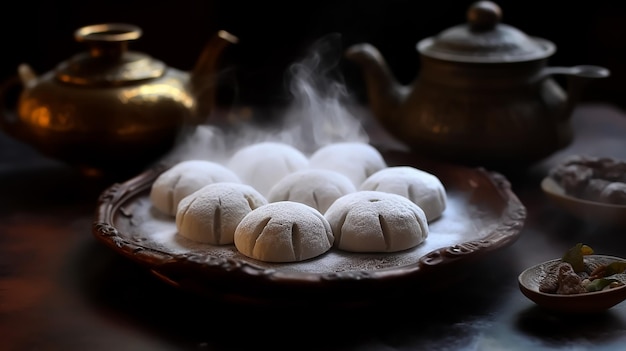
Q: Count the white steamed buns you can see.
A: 8